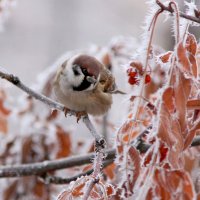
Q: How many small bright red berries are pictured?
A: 3